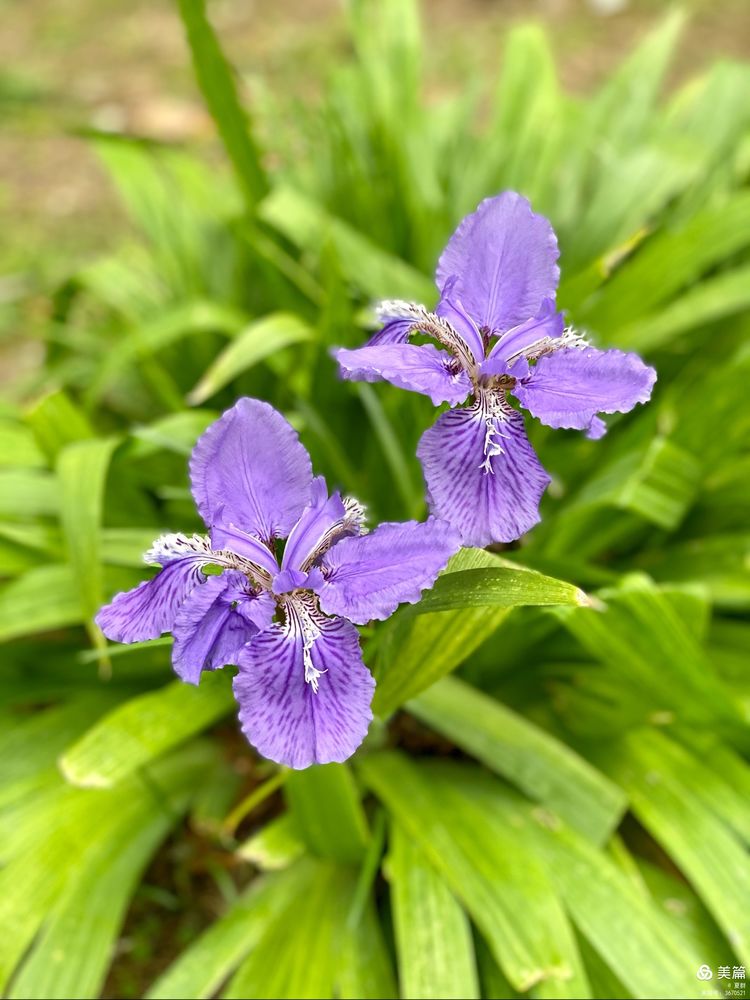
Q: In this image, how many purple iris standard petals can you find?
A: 6